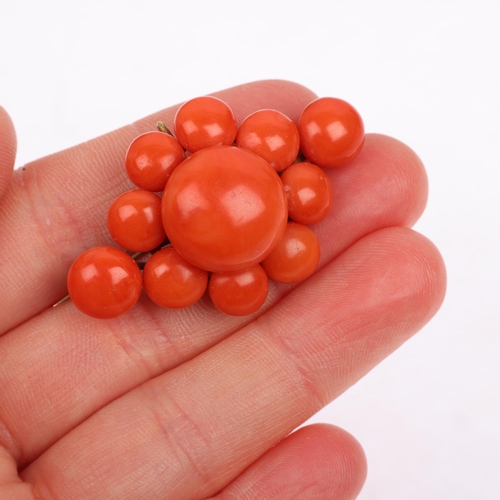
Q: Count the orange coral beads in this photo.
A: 11